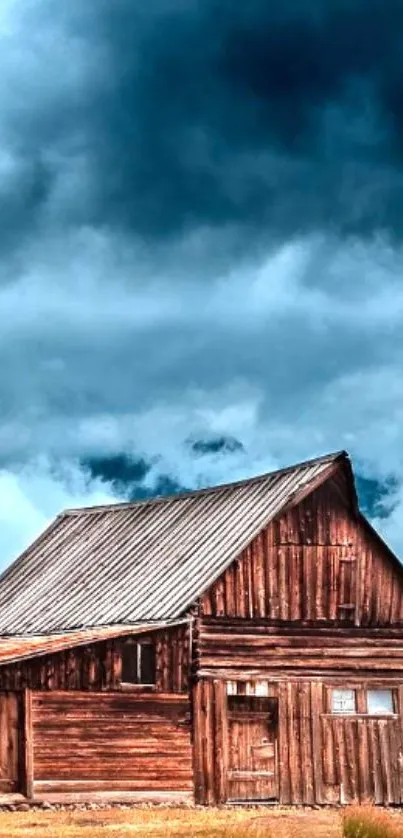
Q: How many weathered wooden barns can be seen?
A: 1